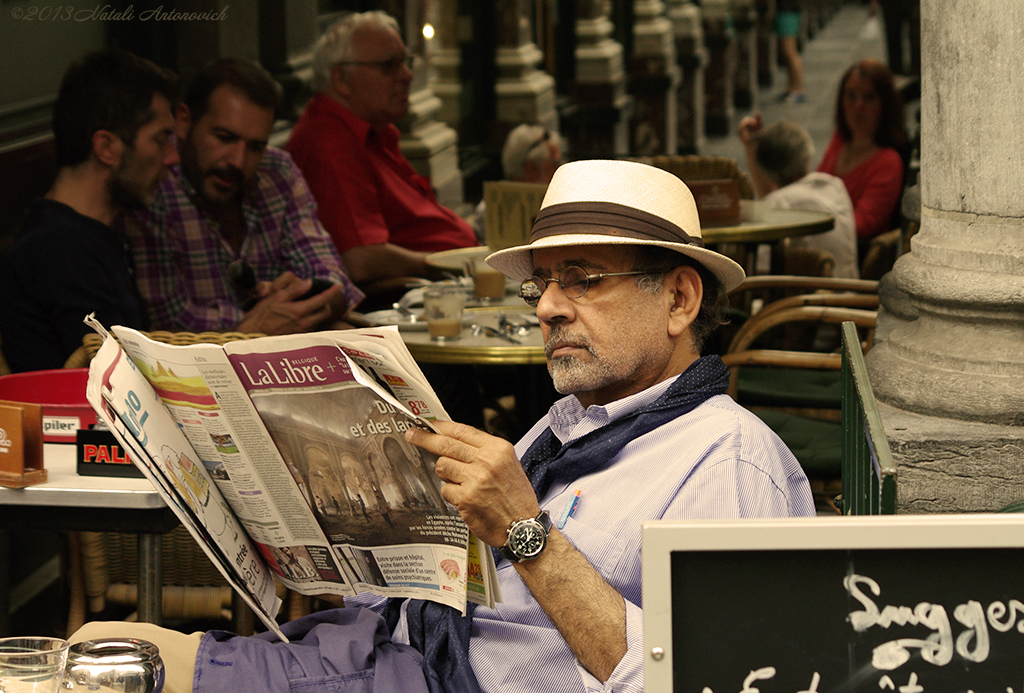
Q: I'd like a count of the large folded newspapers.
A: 1